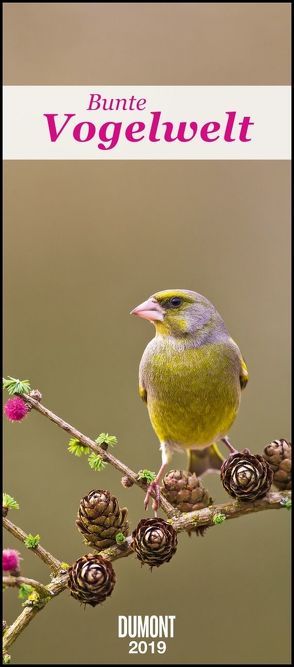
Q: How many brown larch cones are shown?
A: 6